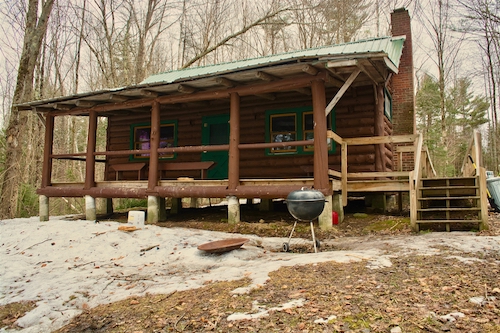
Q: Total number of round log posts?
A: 5